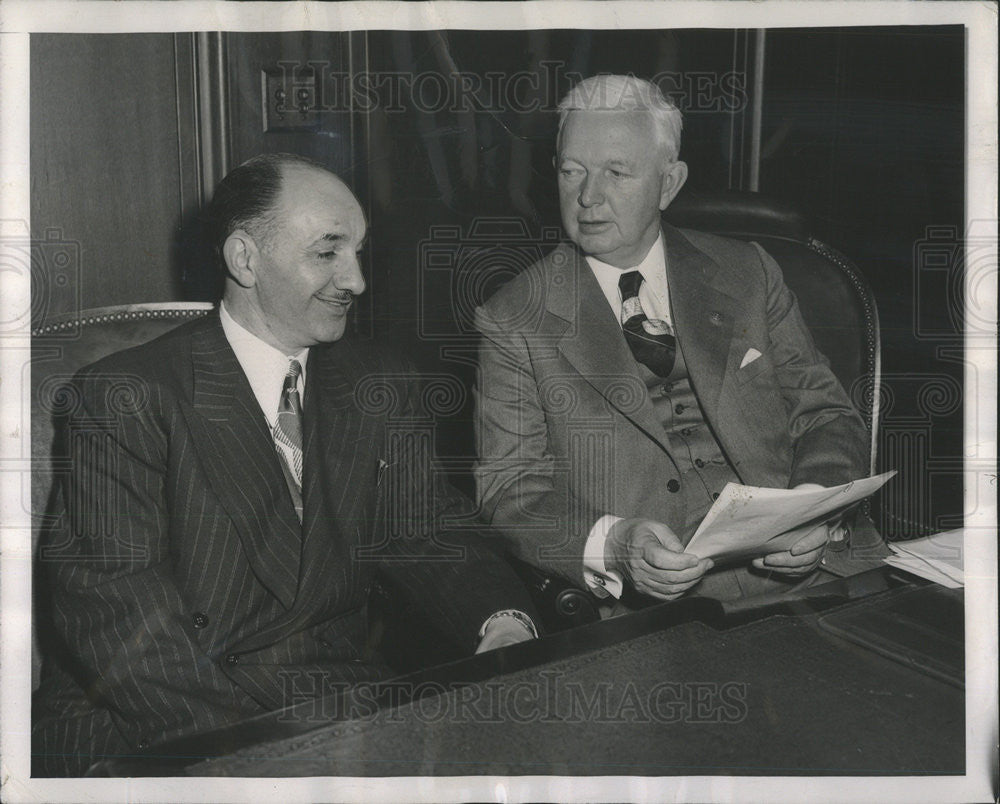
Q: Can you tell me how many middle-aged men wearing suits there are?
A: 2